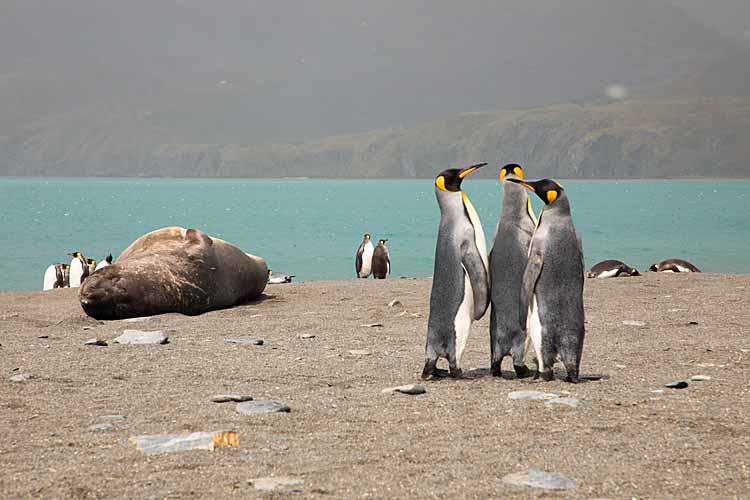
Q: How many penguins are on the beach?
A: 13